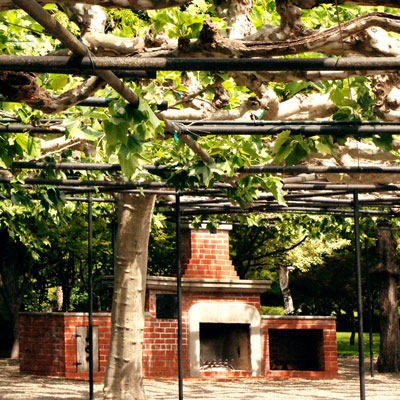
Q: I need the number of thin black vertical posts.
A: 4